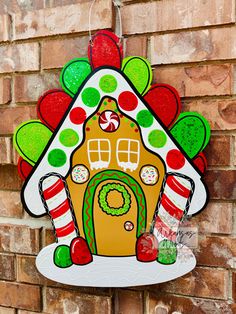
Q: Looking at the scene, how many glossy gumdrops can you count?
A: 4